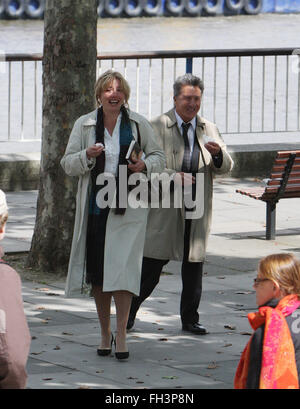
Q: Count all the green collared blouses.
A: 0